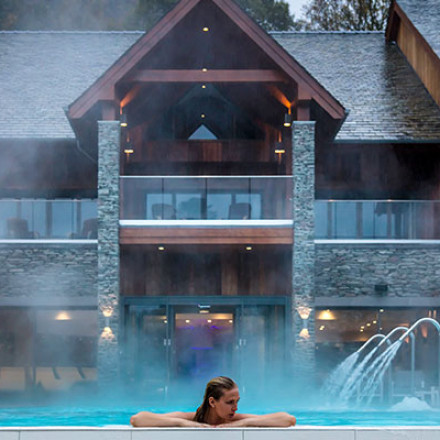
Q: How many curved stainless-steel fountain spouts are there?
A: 3